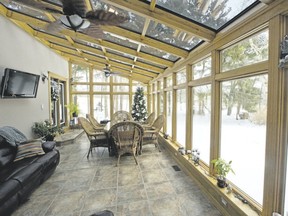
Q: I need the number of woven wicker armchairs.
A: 6